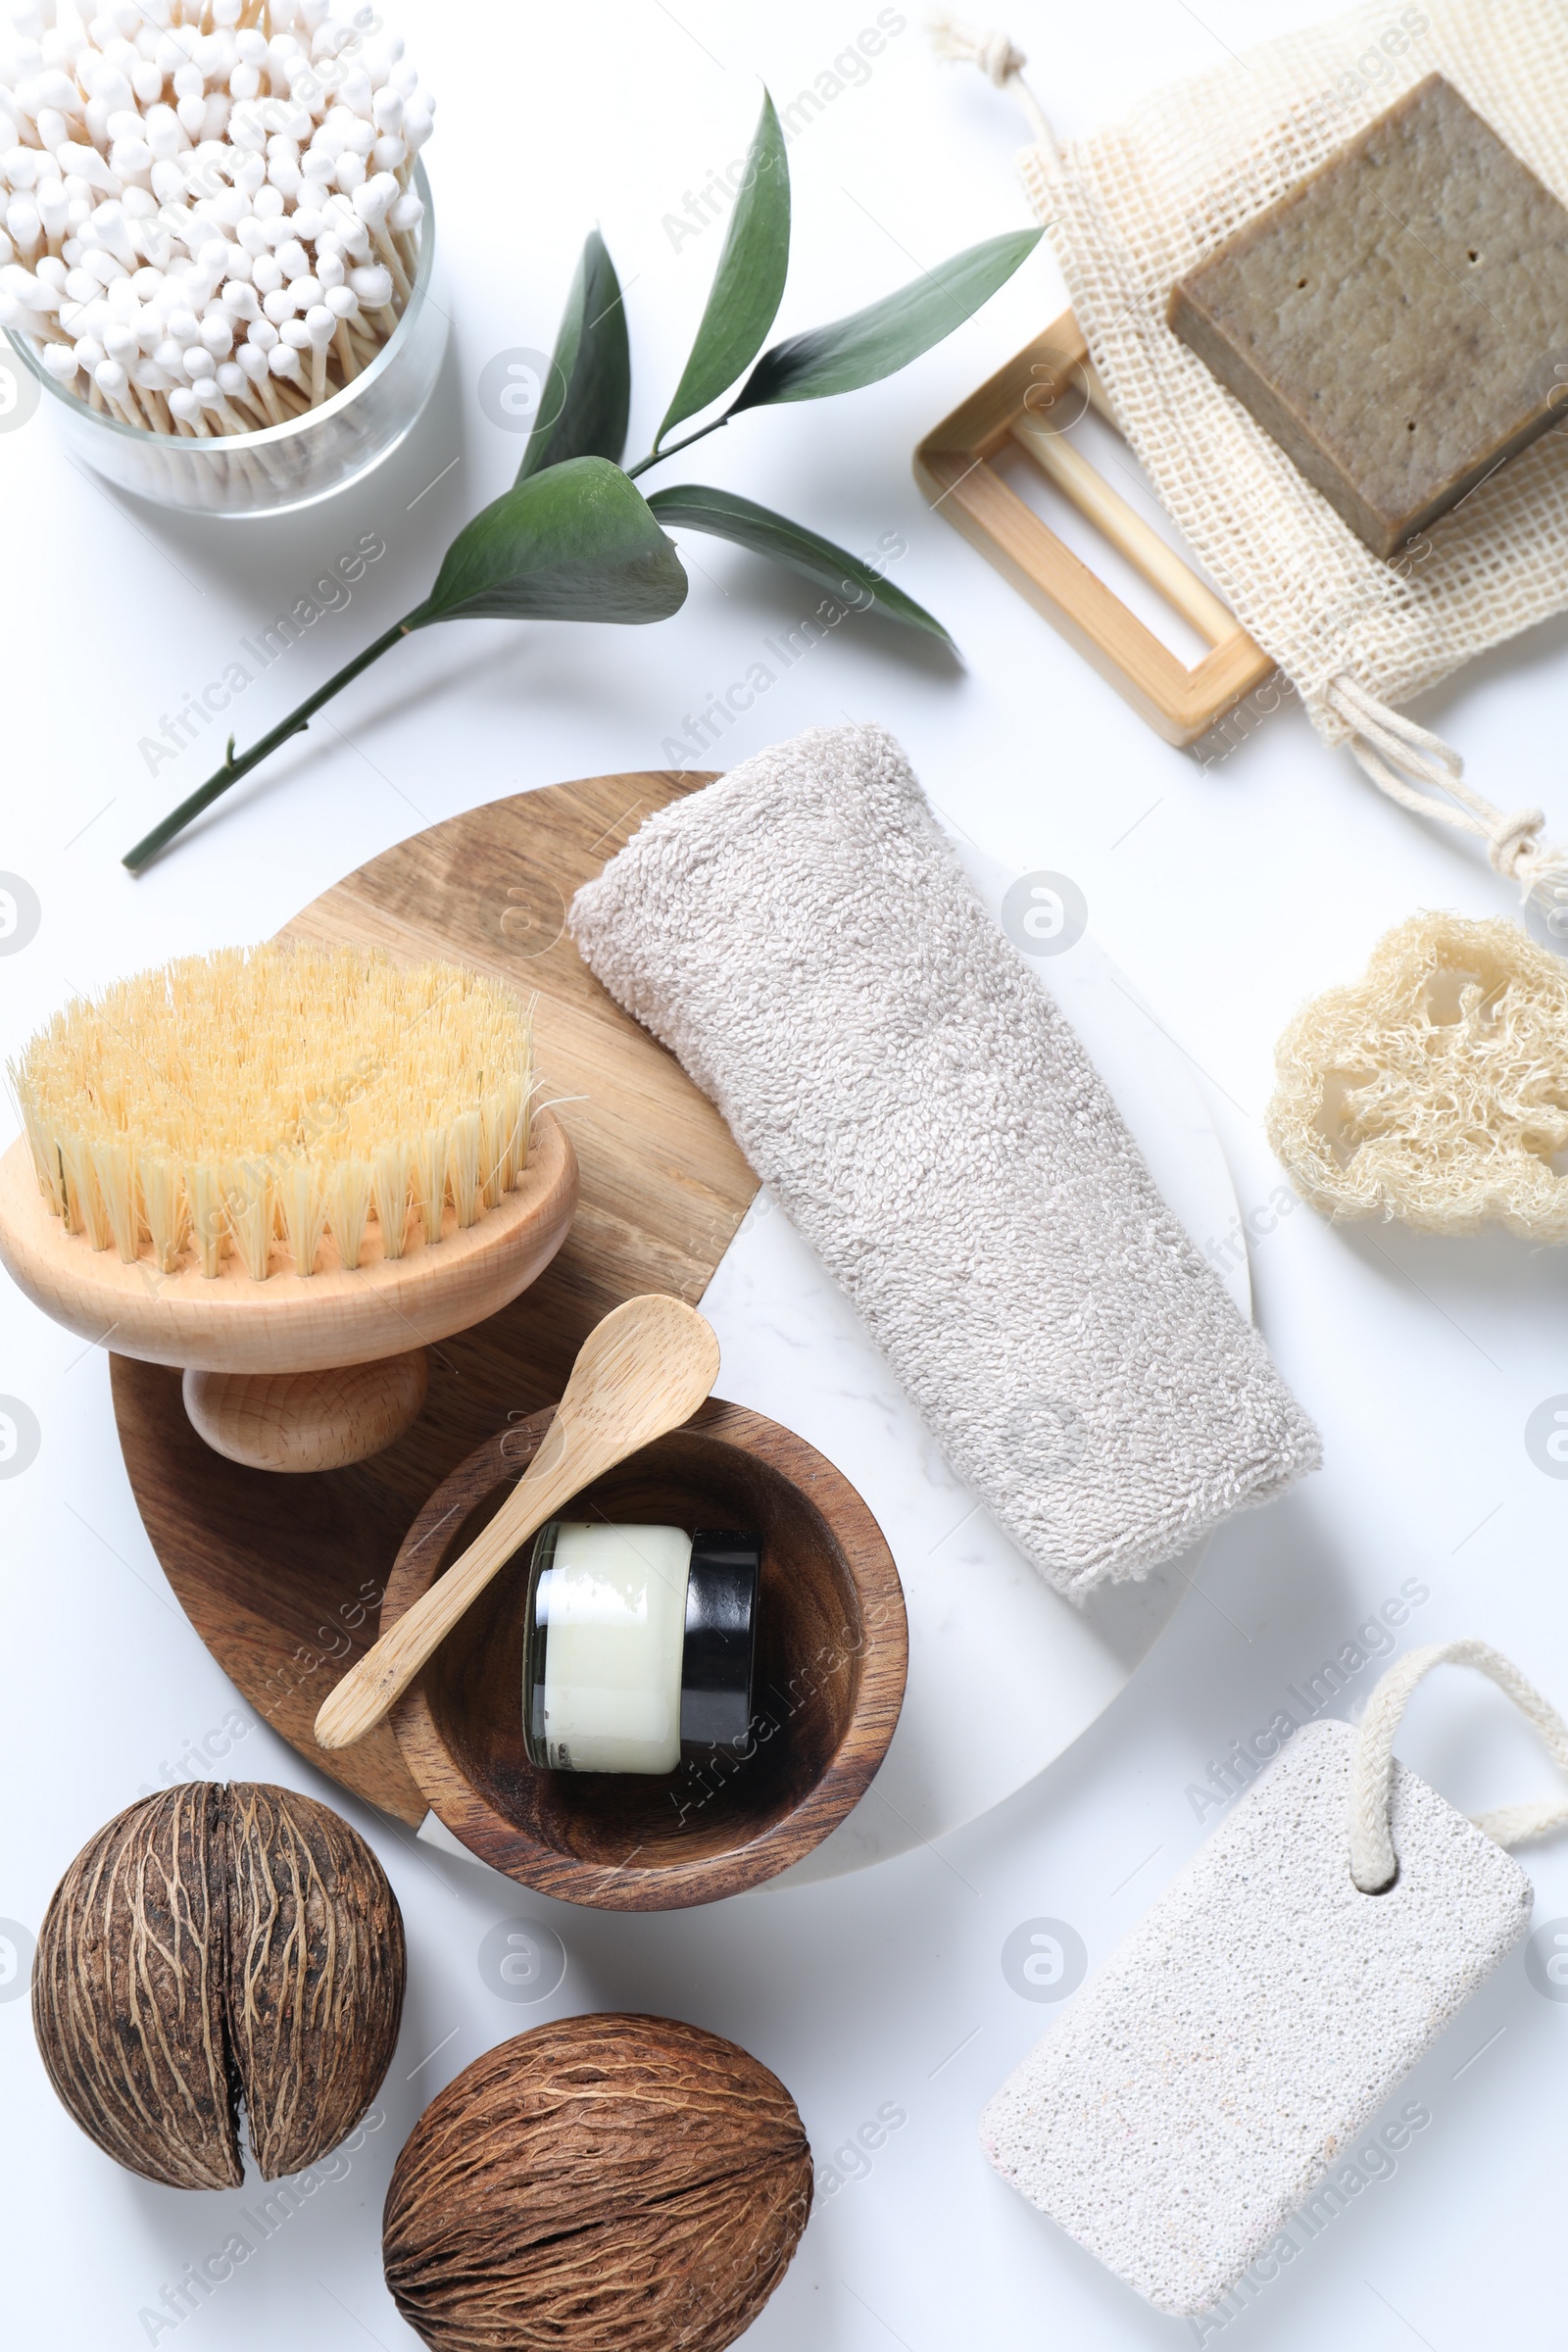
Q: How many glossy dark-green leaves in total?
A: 5